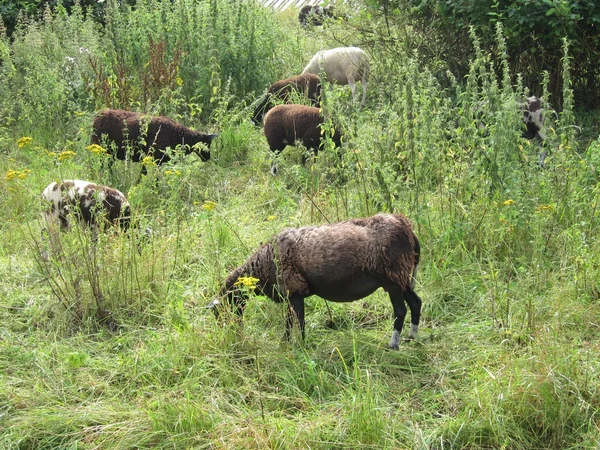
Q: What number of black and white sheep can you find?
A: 2